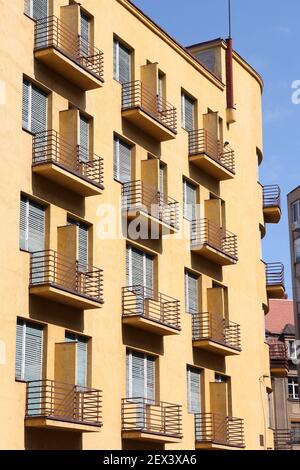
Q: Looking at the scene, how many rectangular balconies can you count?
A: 12